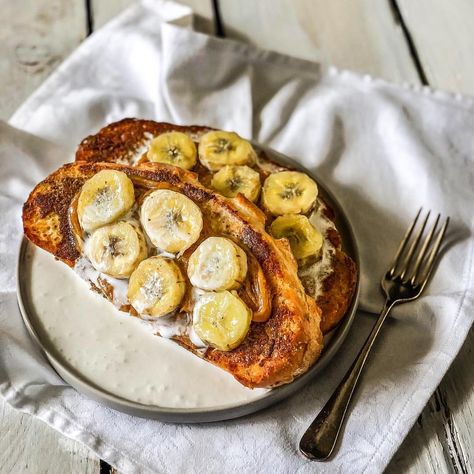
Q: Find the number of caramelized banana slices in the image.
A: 11